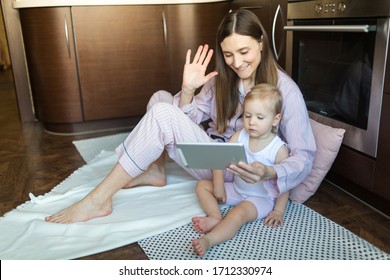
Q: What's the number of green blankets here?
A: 0